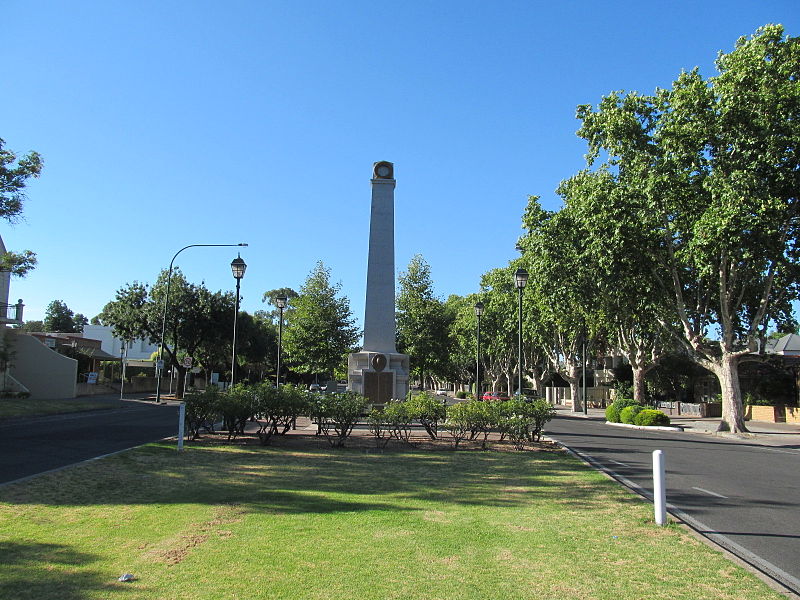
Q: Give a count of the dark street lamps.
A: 4